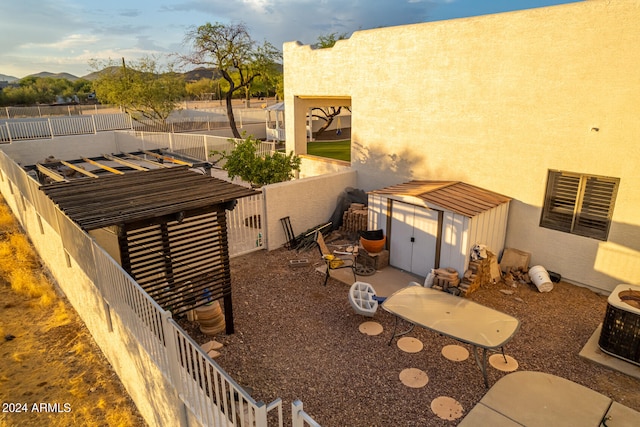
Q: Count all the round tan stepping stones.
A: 6